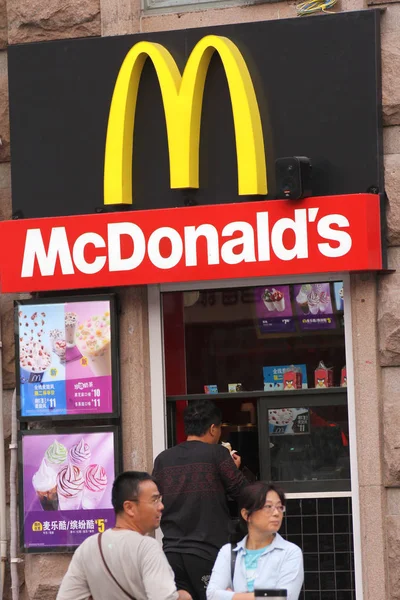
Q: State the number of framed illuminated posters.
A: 2